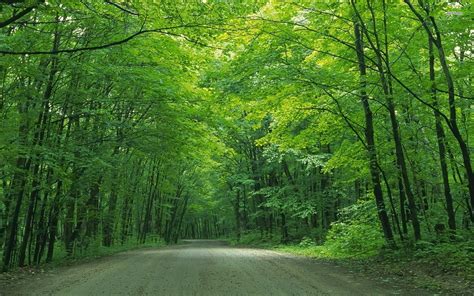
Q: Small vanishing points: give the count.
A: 1